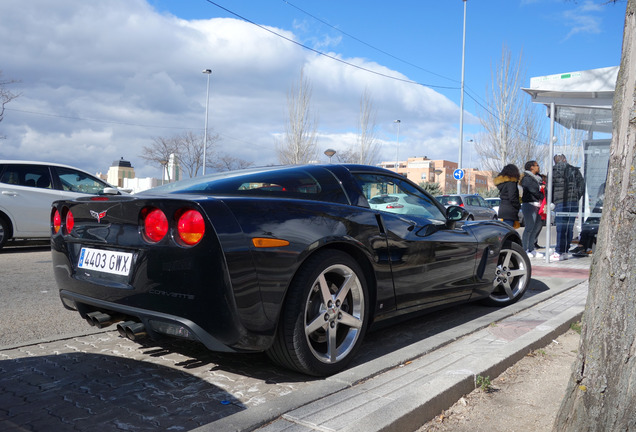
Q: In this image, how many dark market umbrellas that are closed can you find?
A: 0